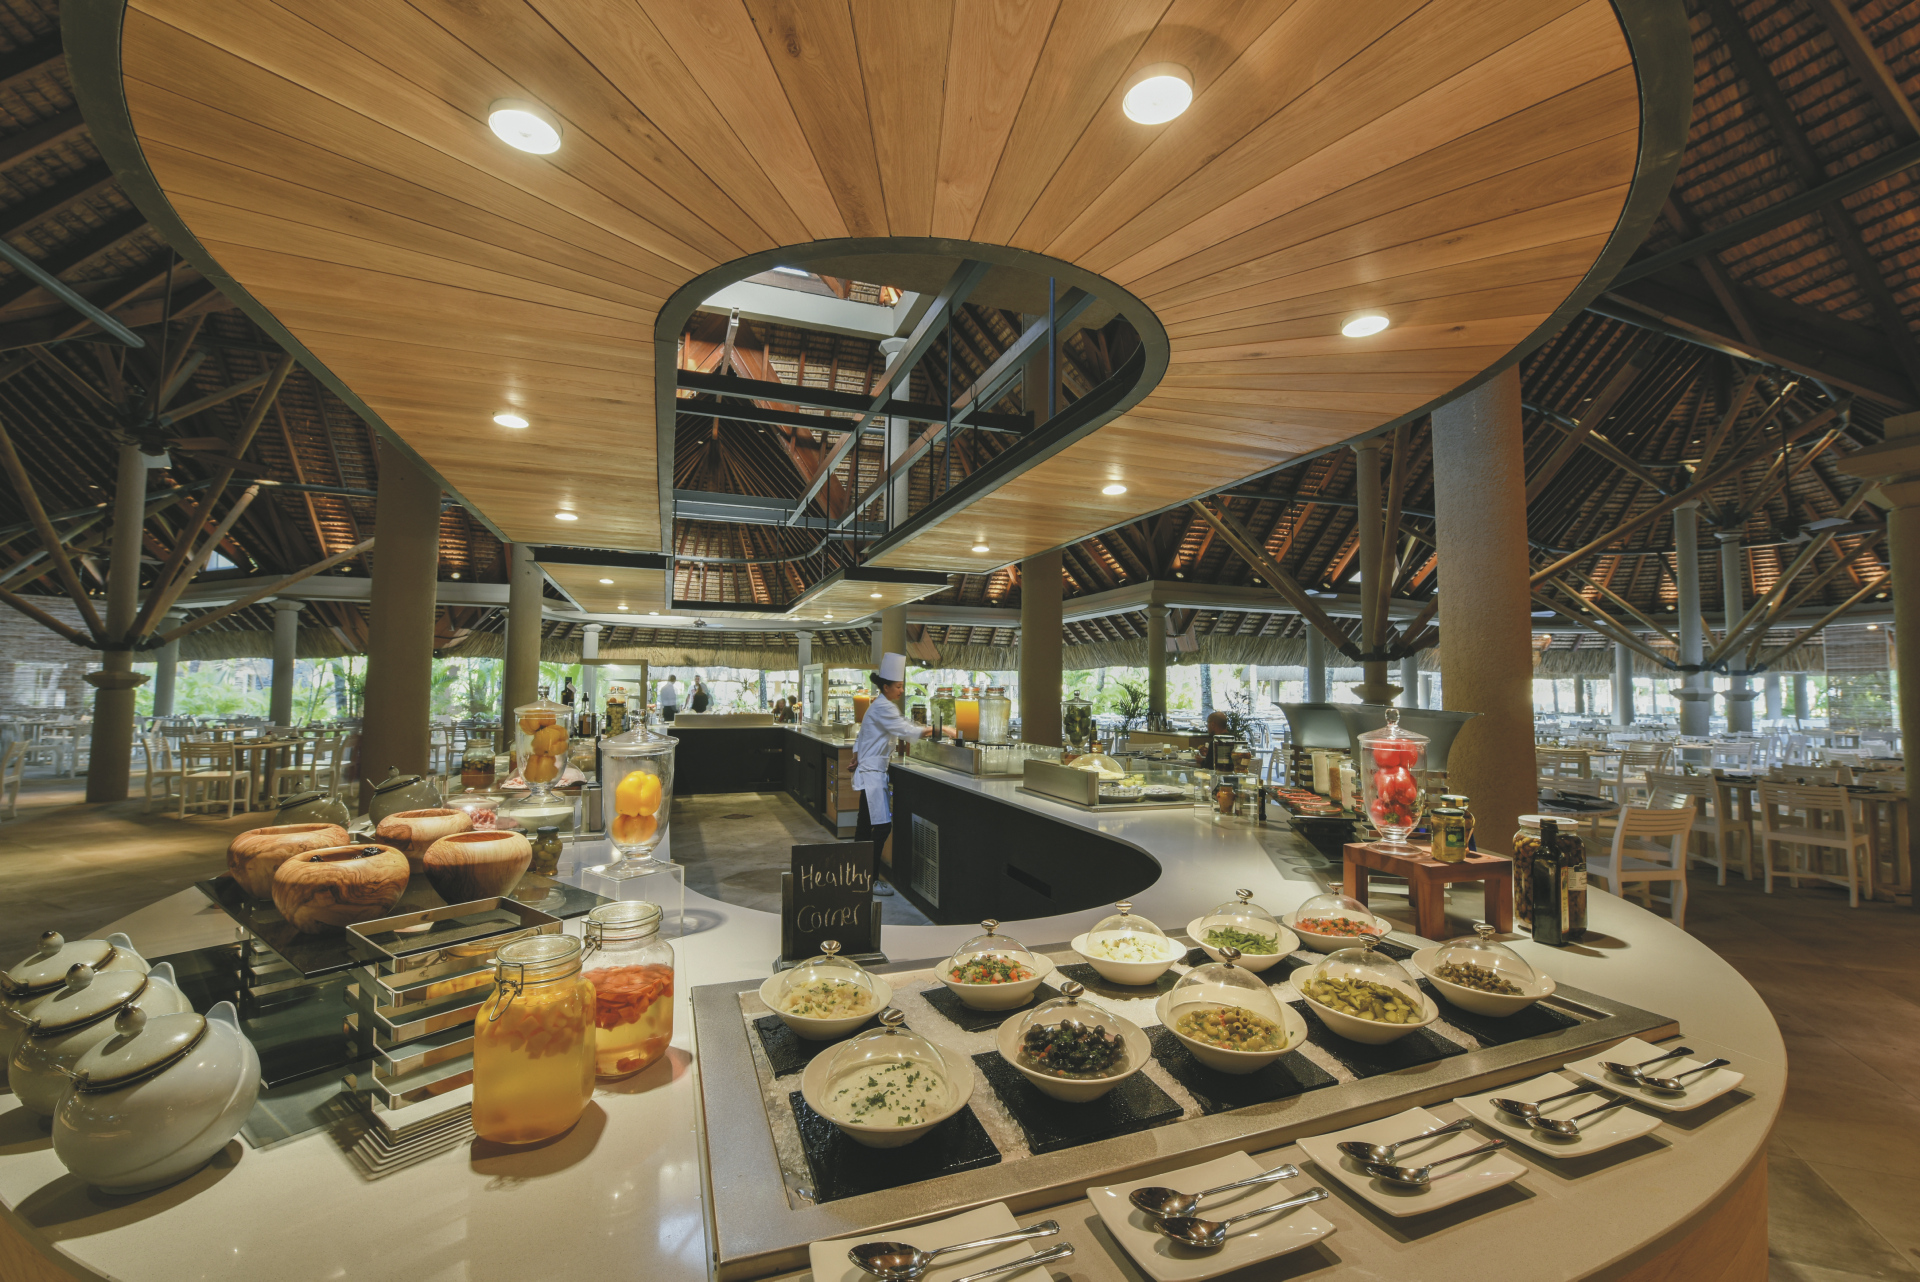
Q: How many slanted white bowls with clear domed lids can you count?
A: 10